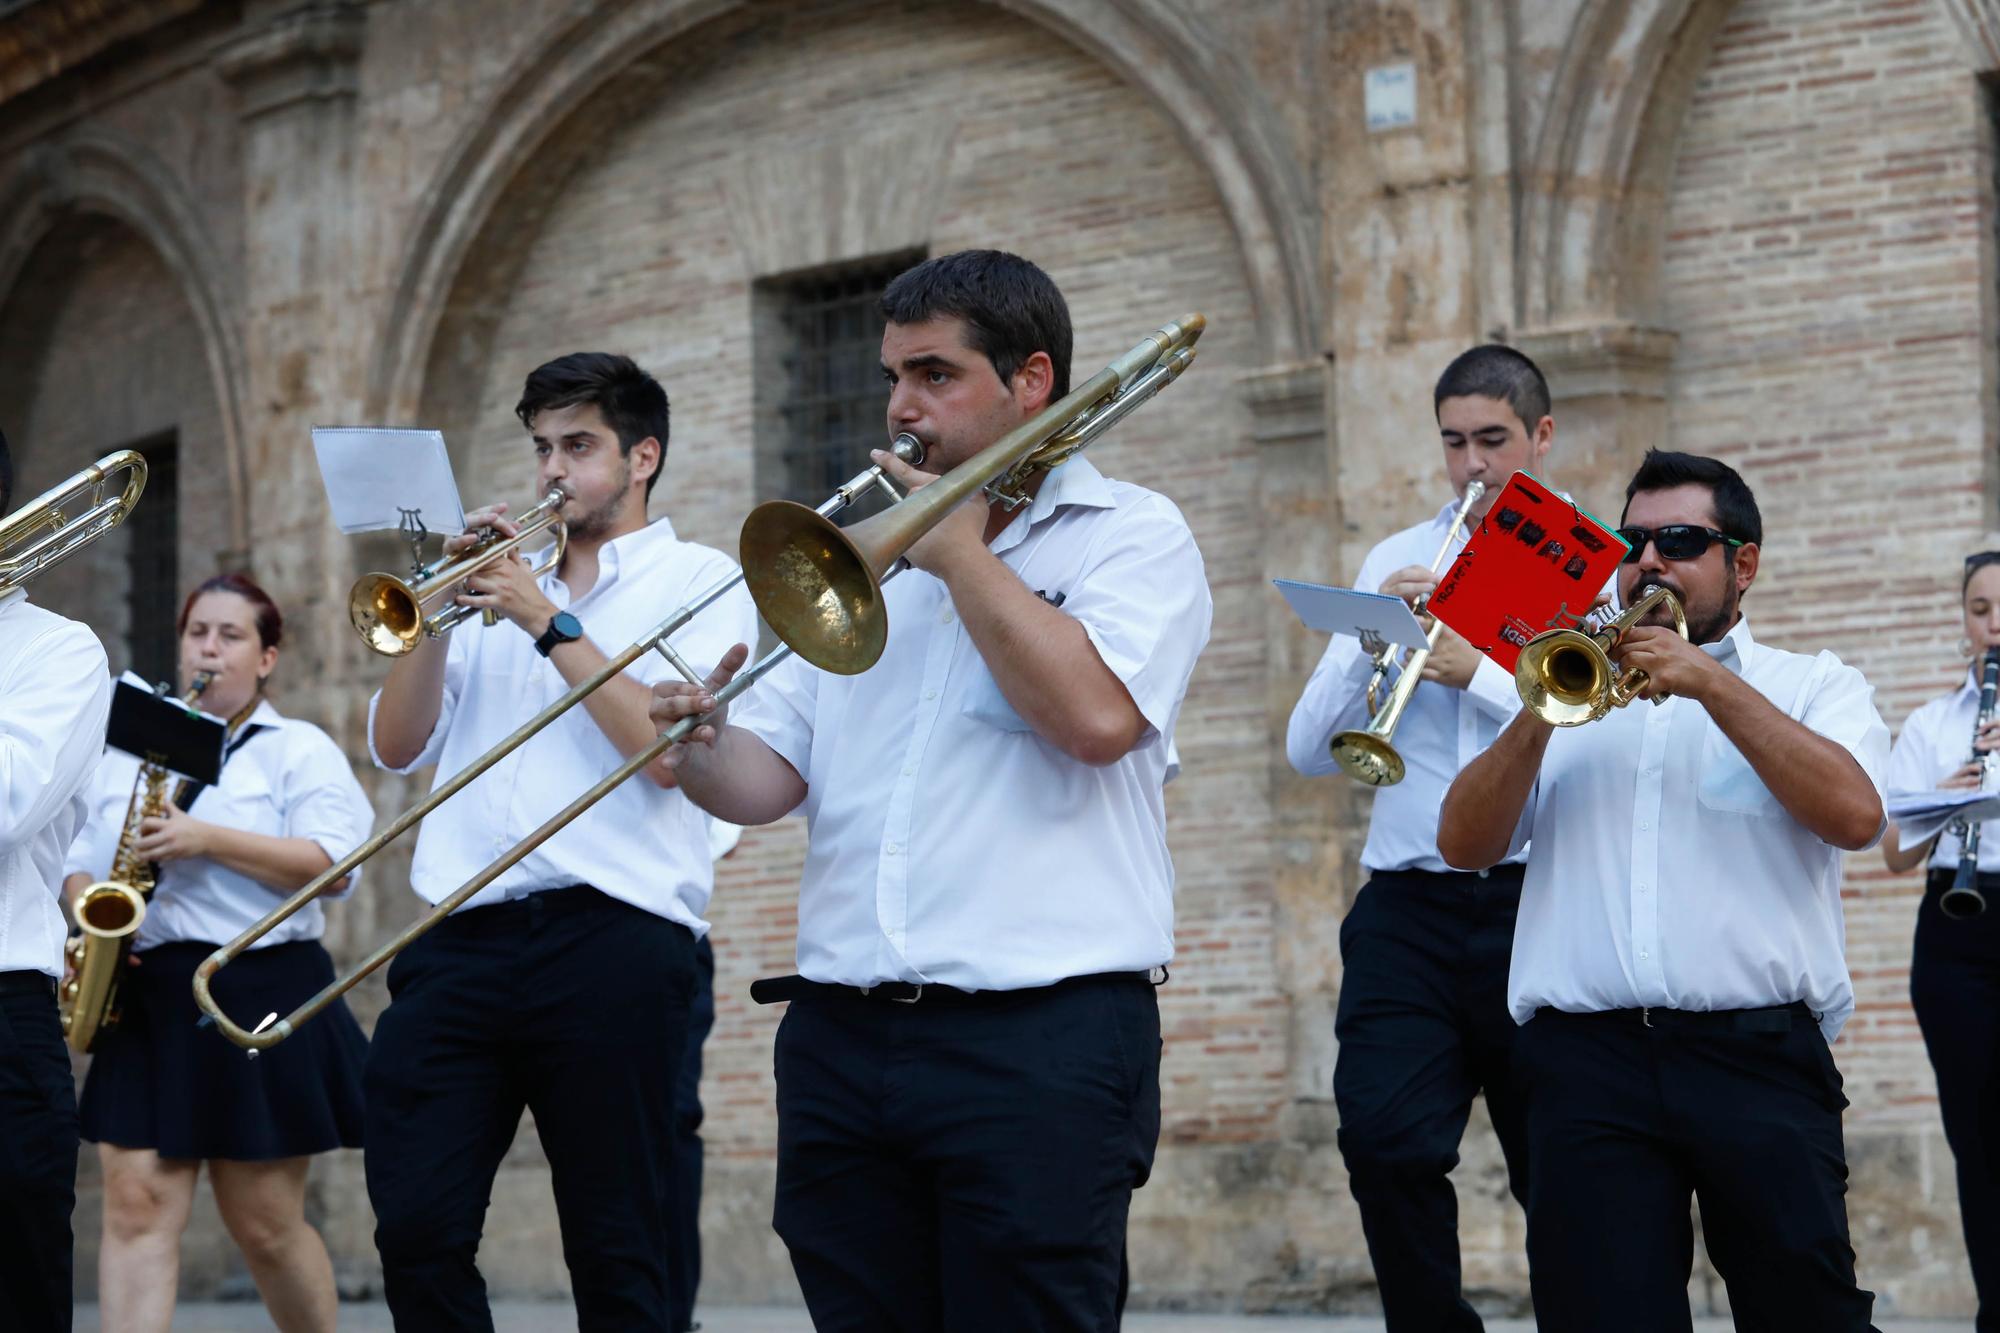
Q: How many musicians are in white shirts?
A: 7